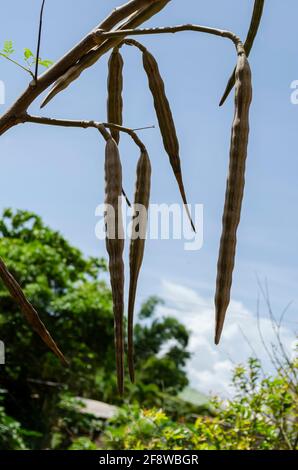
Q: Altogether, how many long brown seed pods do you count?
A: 8